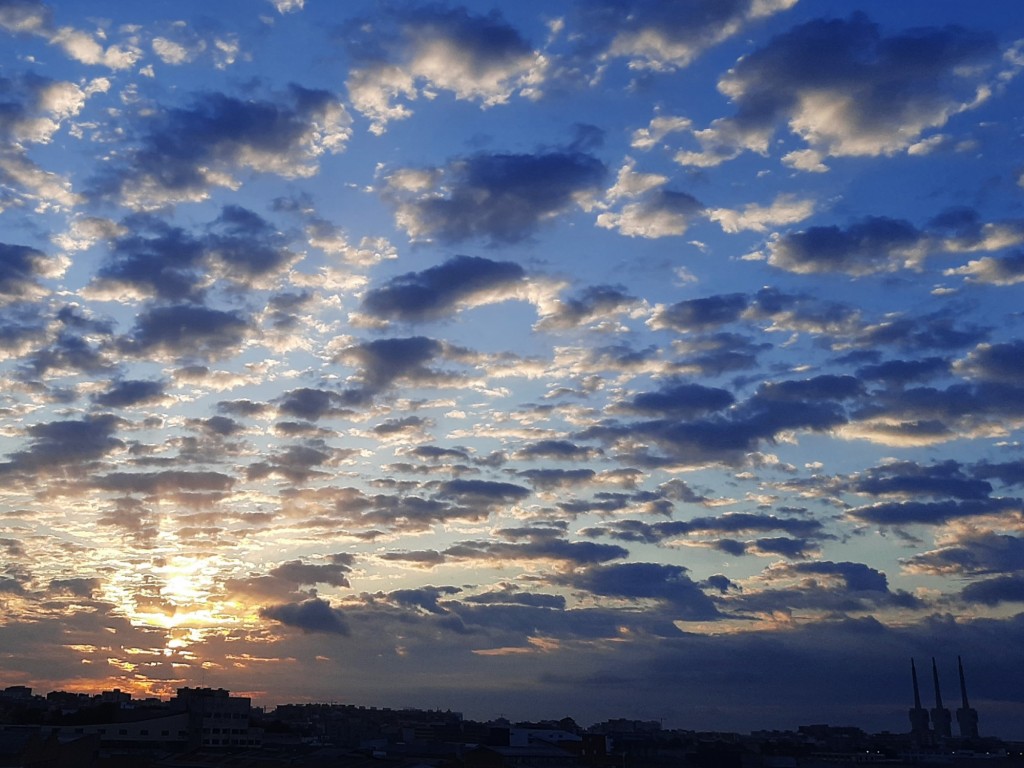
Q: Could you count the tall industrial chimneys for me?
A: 3